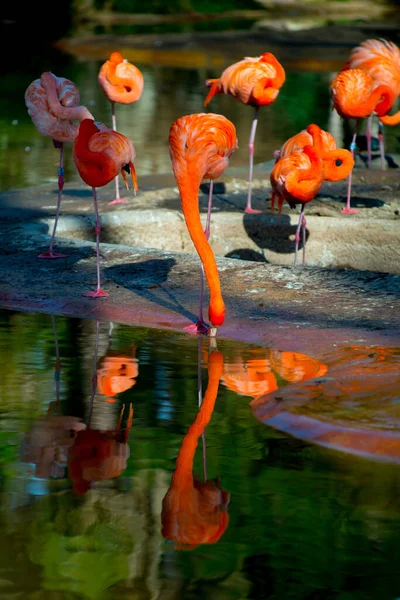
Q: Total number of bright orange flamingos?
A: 8